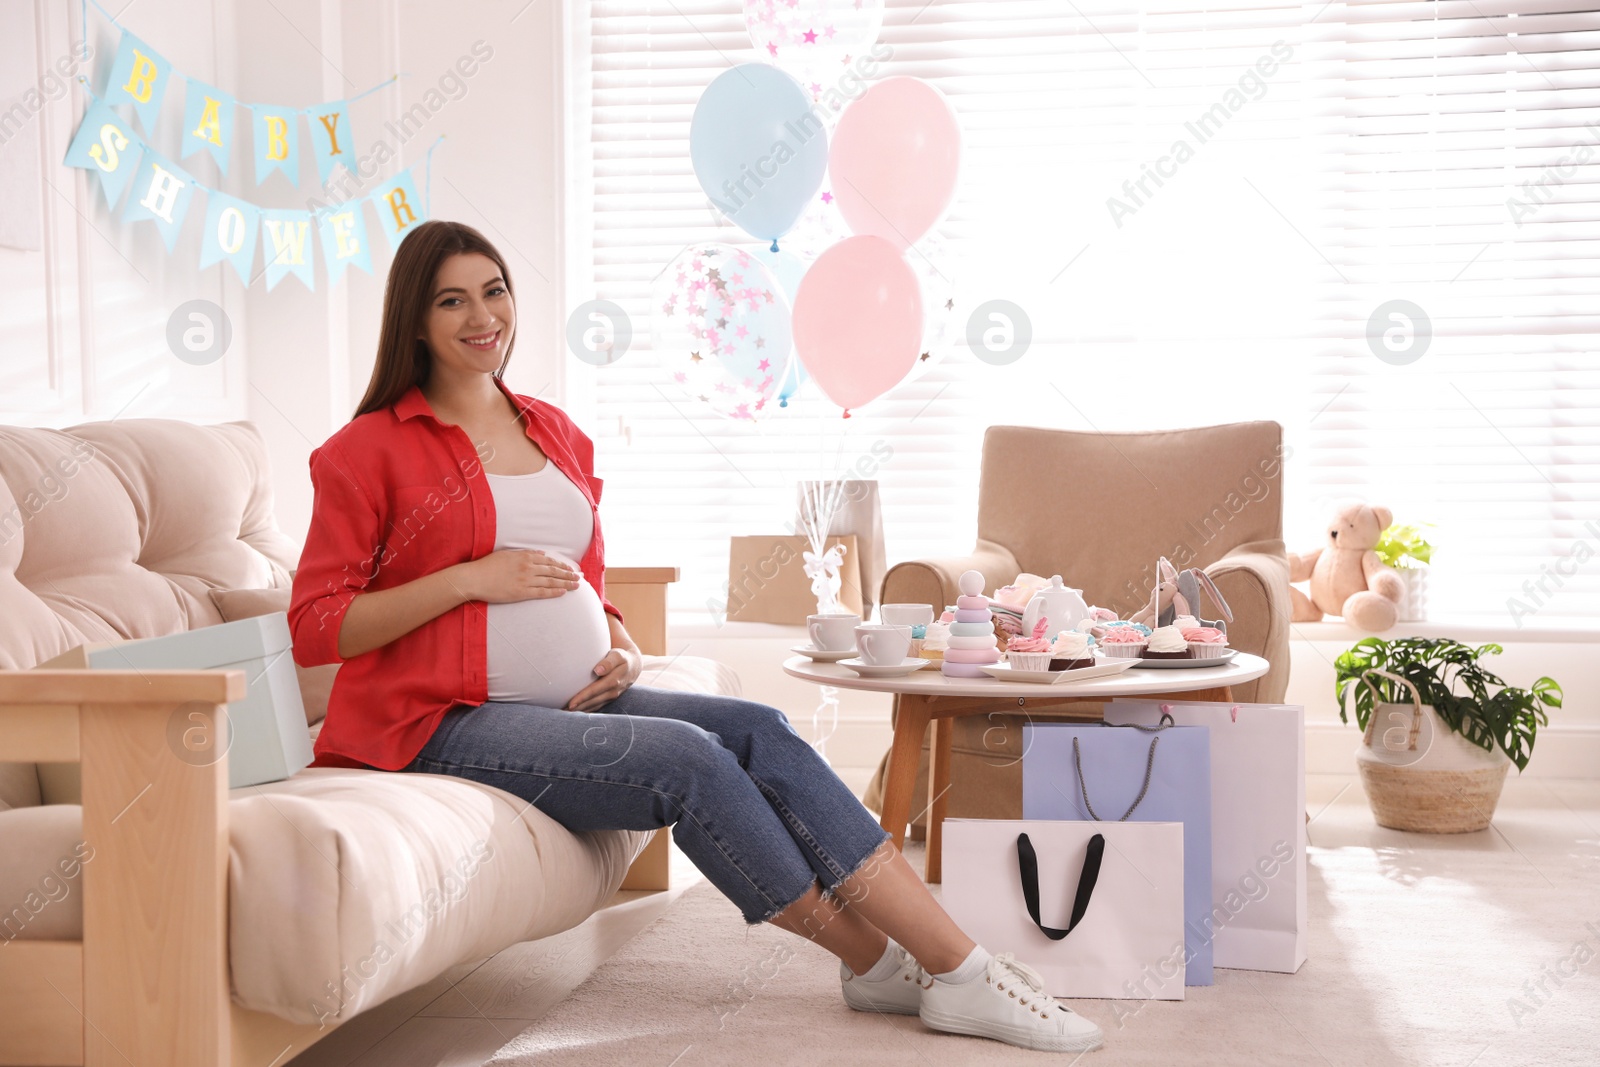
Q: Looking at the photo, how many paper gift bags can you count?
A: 5